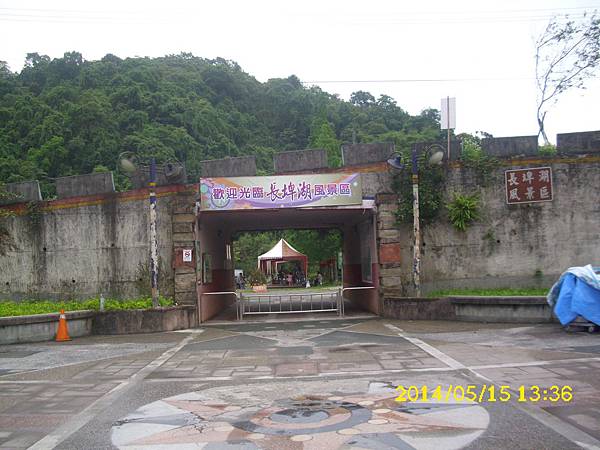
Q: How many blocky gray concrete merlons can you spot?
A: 9